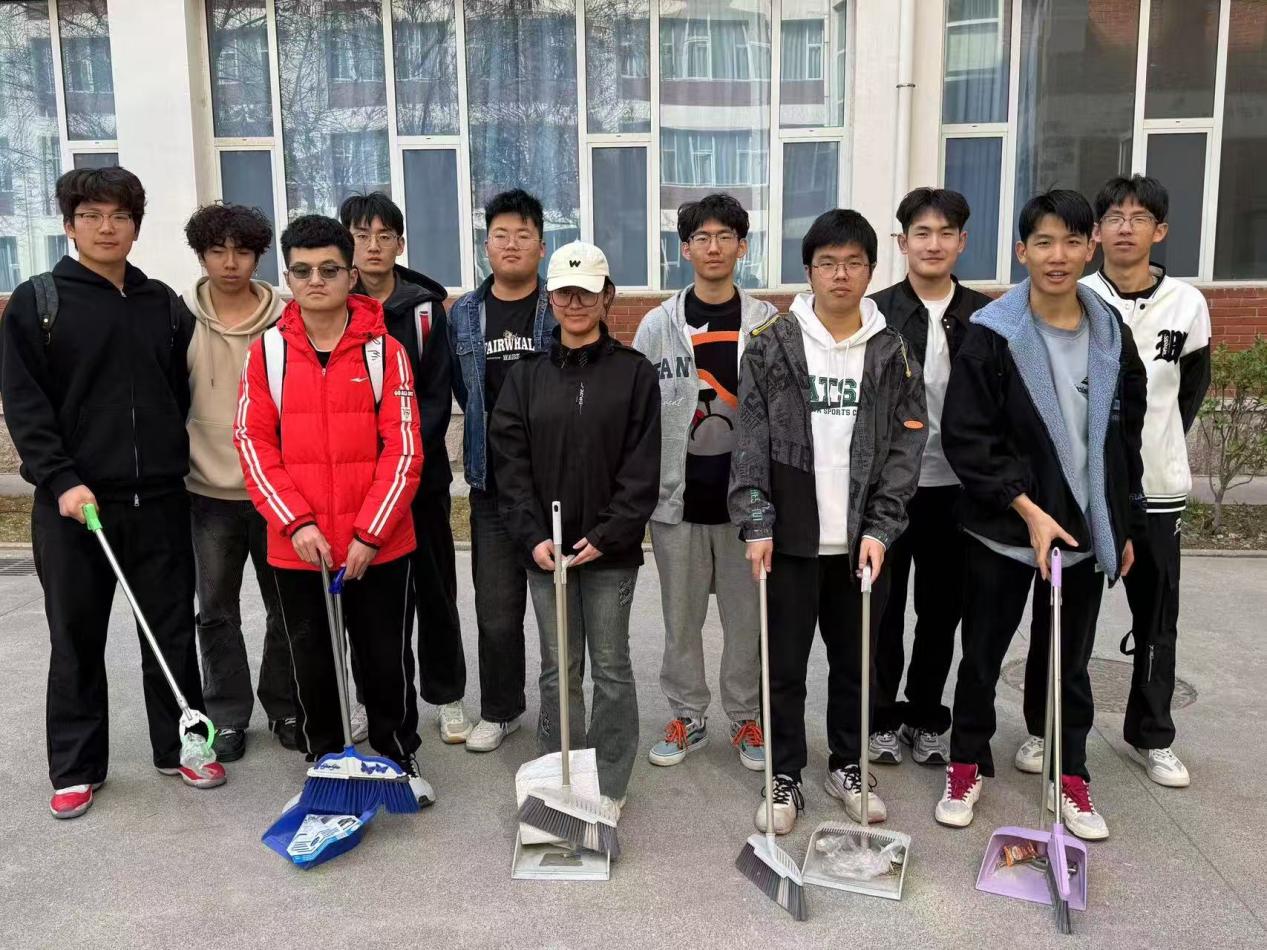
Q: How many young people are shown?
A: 11